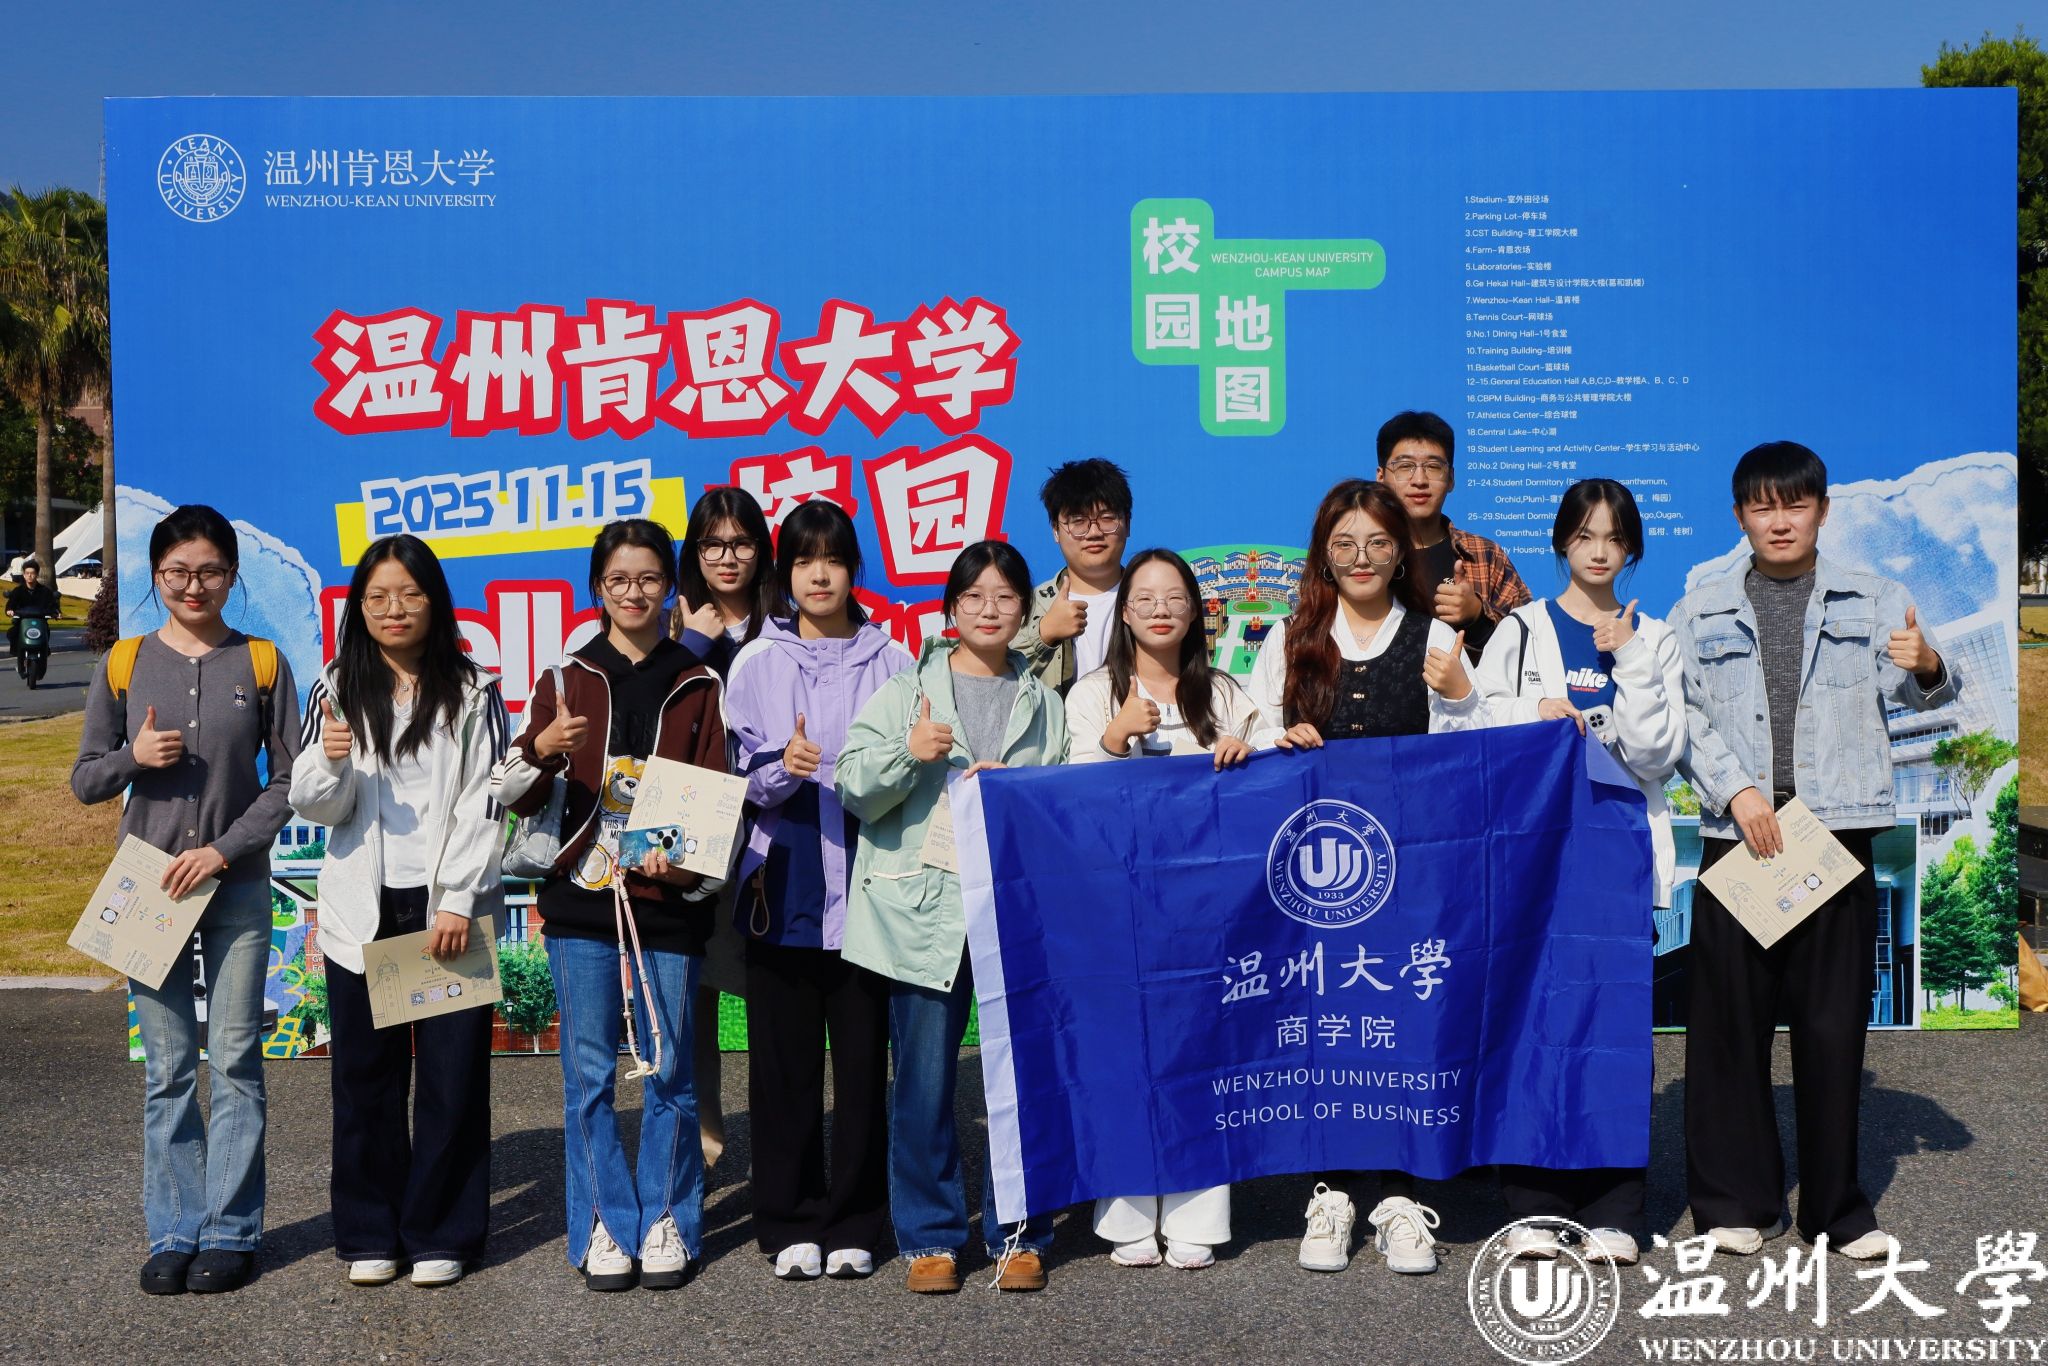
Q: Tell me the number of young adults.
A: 12